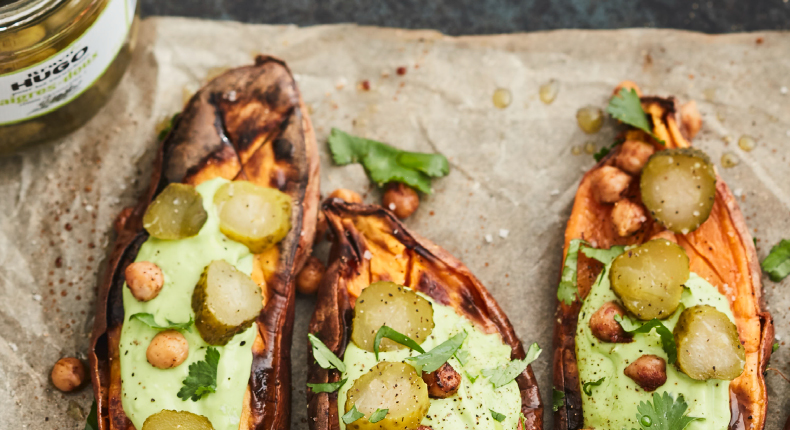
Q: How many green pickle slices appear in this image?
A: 9